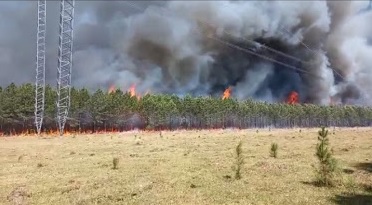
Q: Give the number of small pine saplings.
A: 4